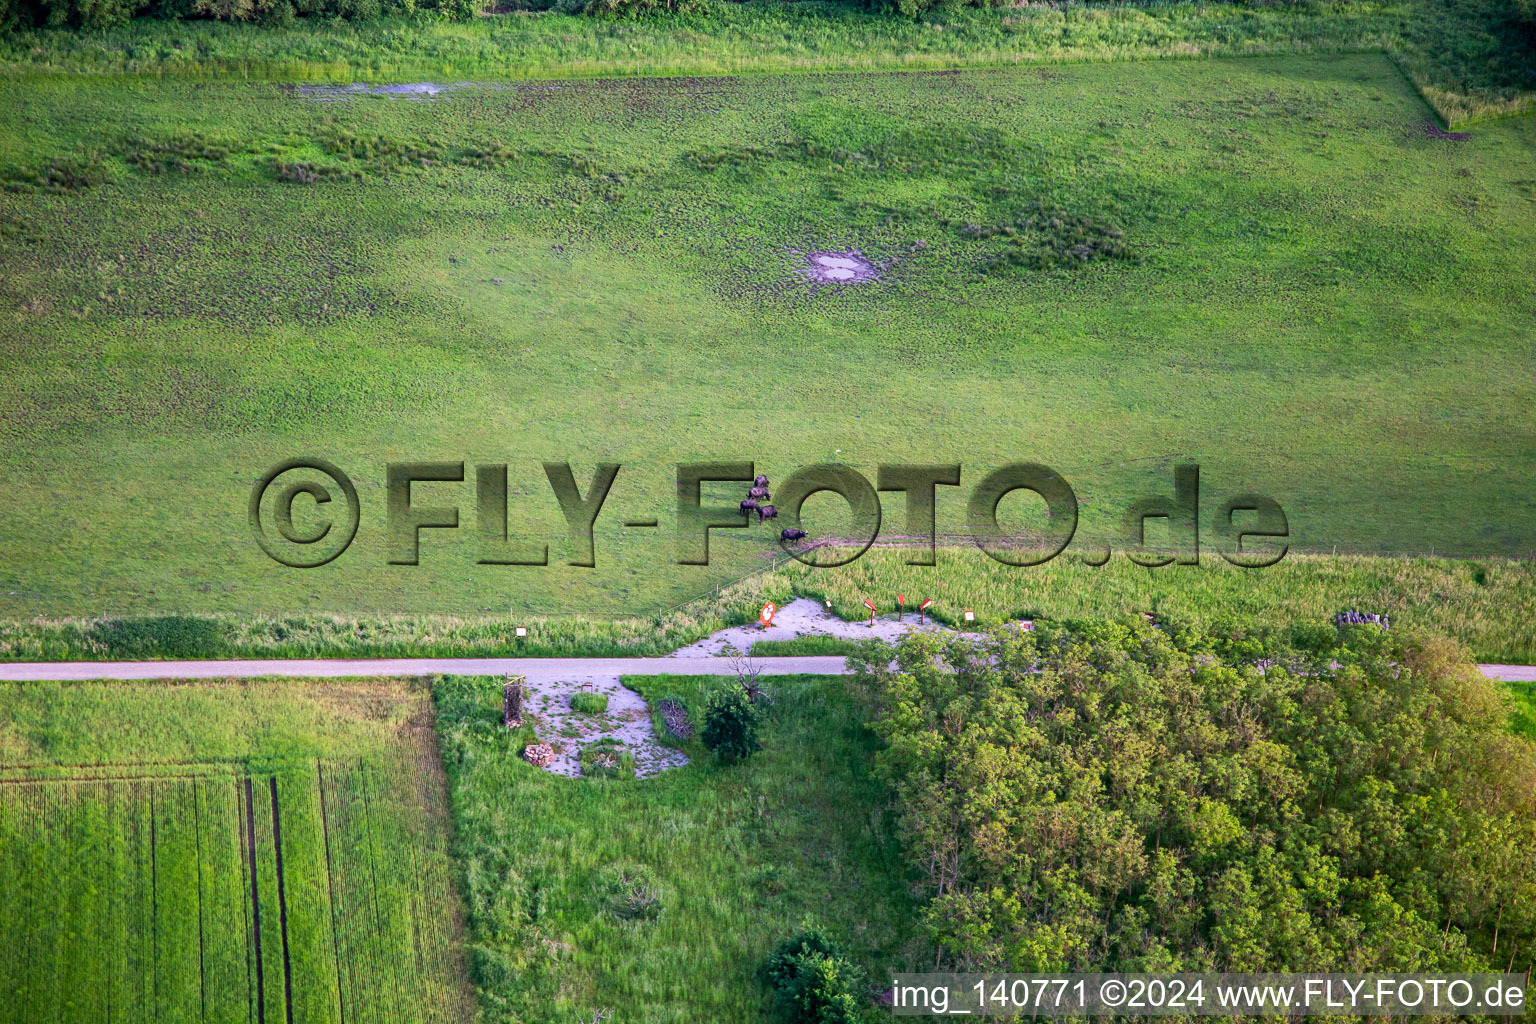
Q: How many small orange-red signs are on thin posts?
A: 3